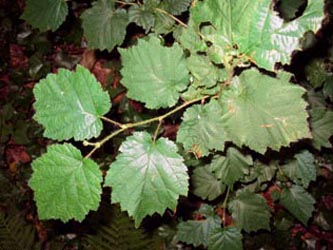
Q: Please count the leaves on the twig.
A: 3